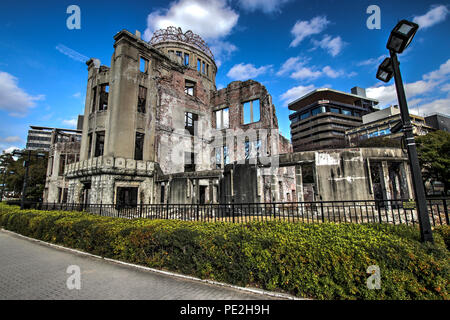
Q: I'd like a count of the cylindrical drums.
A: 1